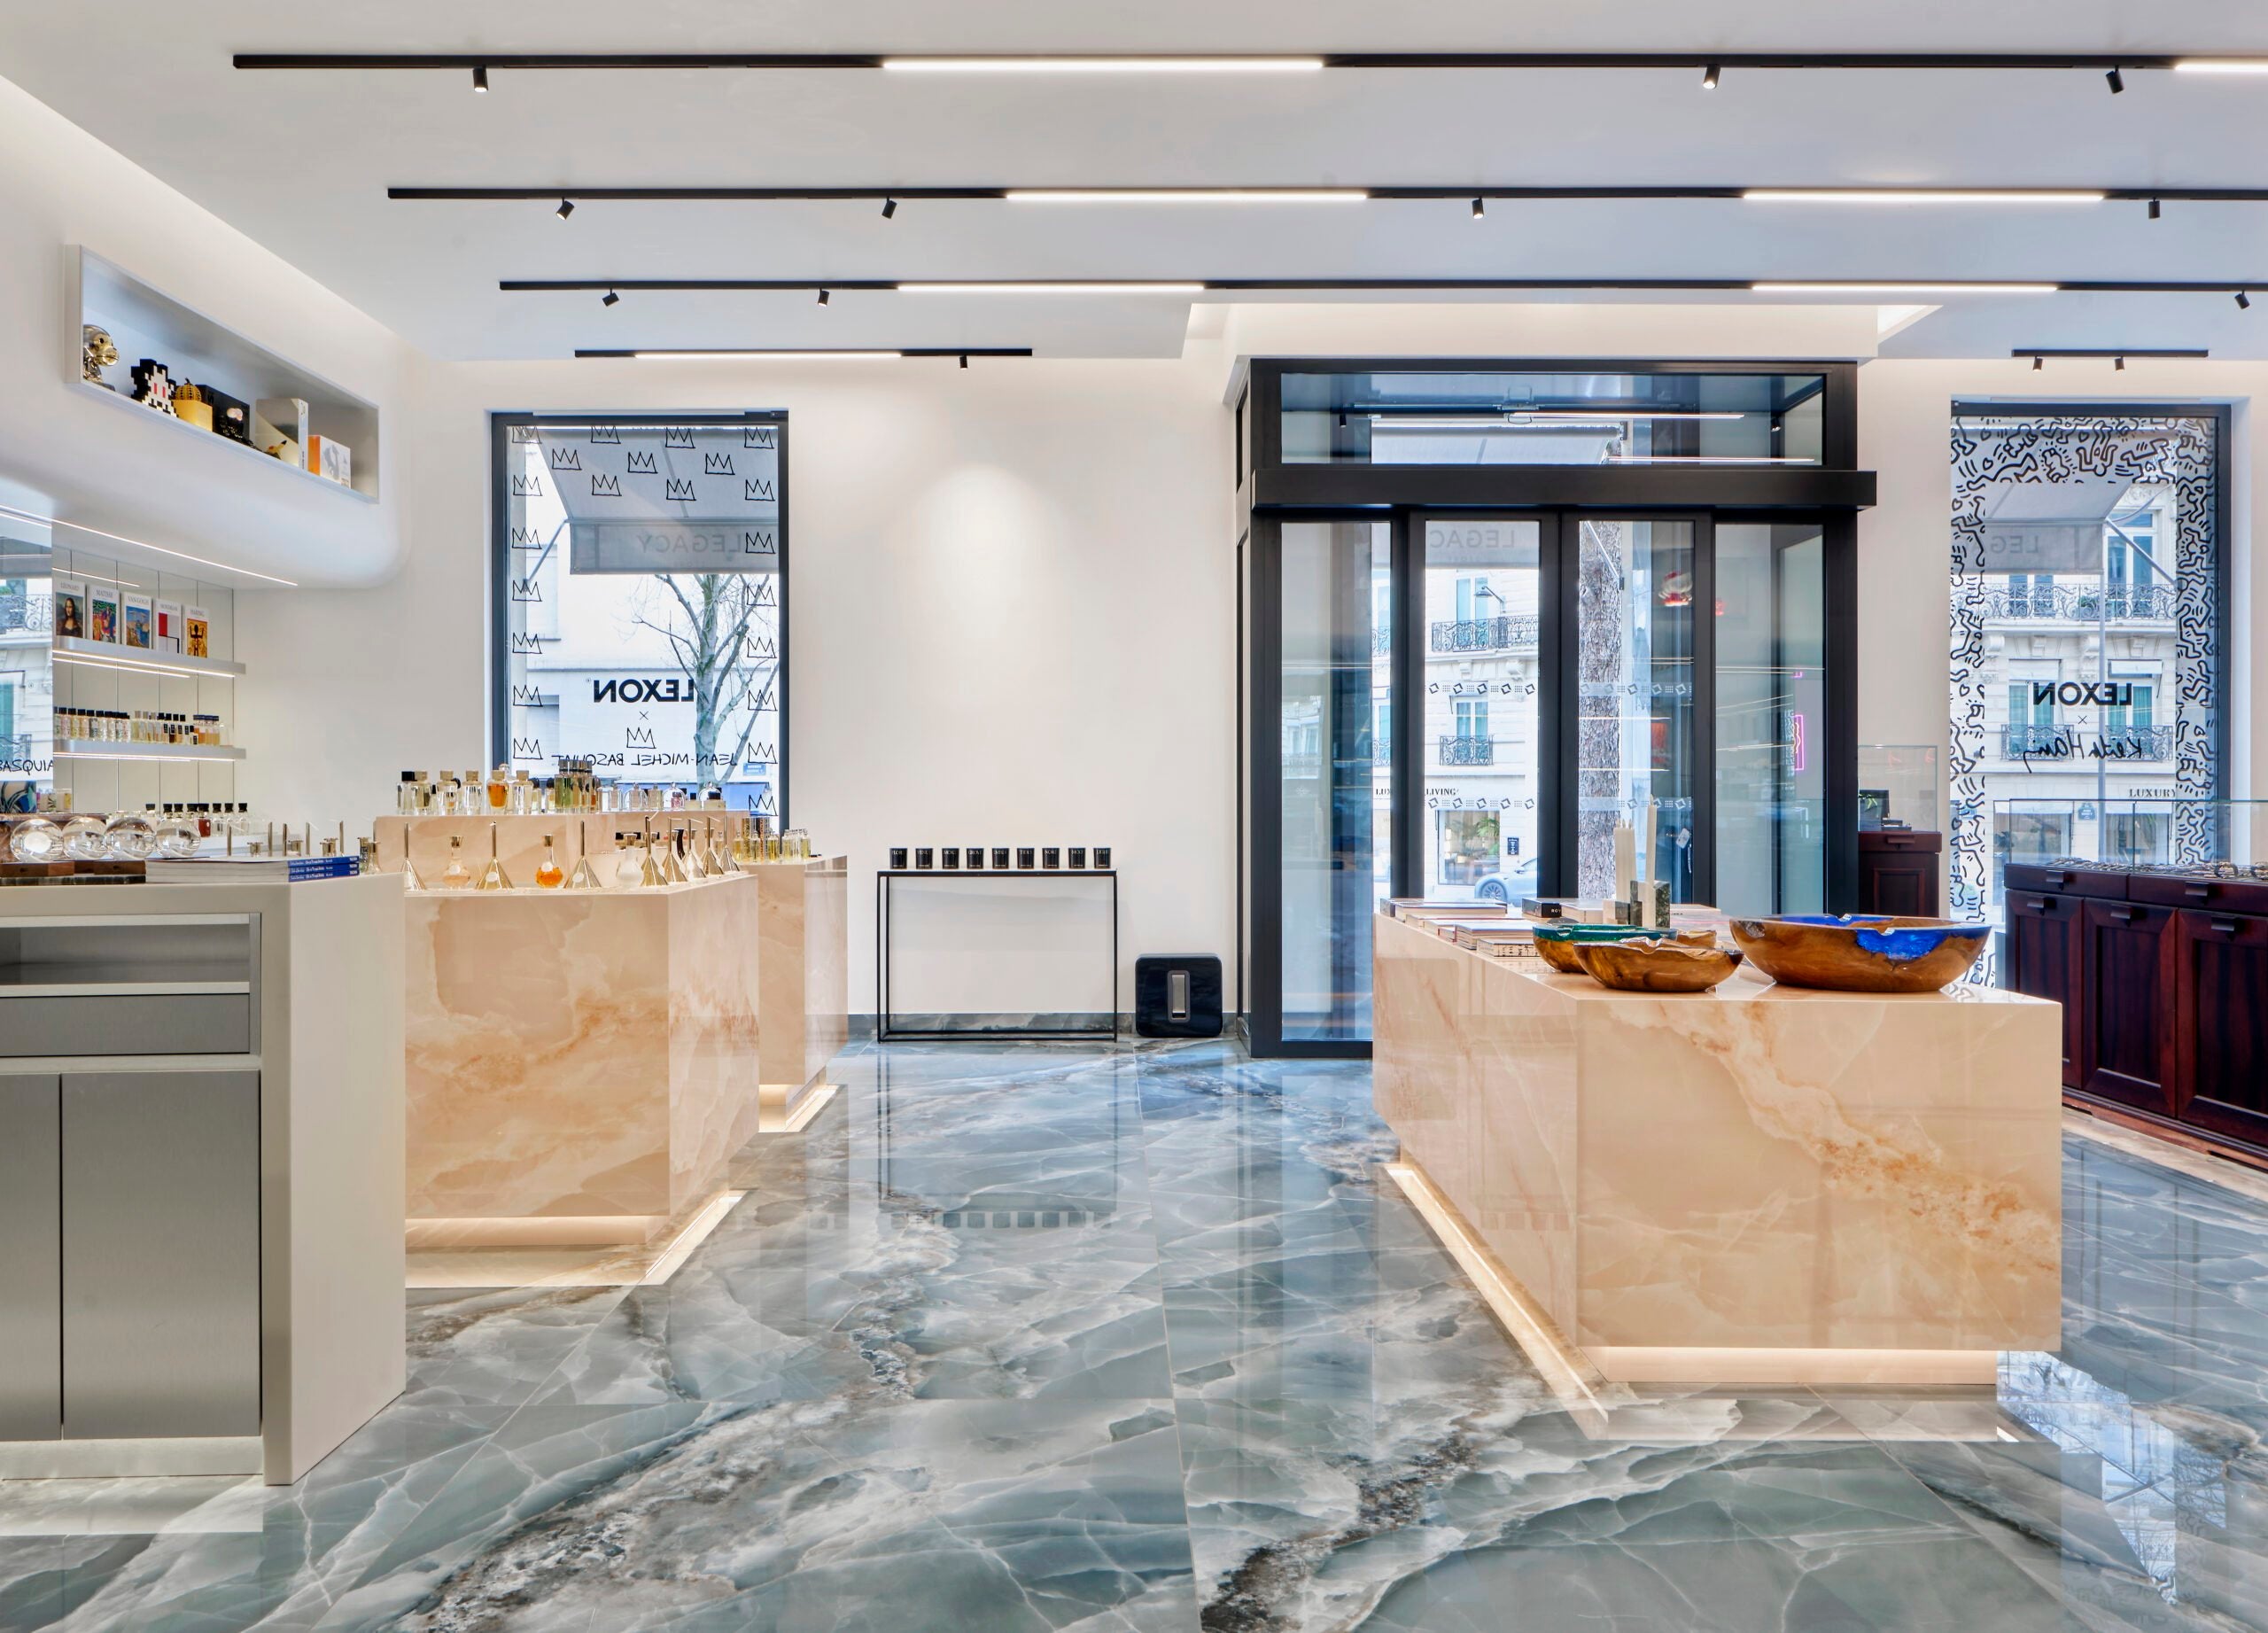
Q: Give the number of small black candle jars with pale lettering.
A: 9